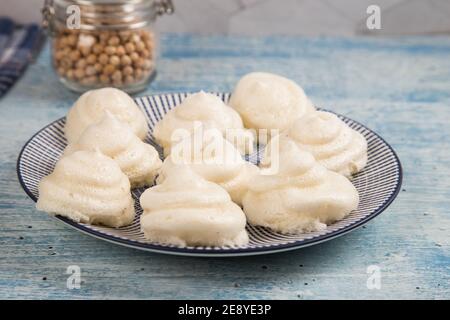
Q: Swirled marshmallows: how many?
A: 9